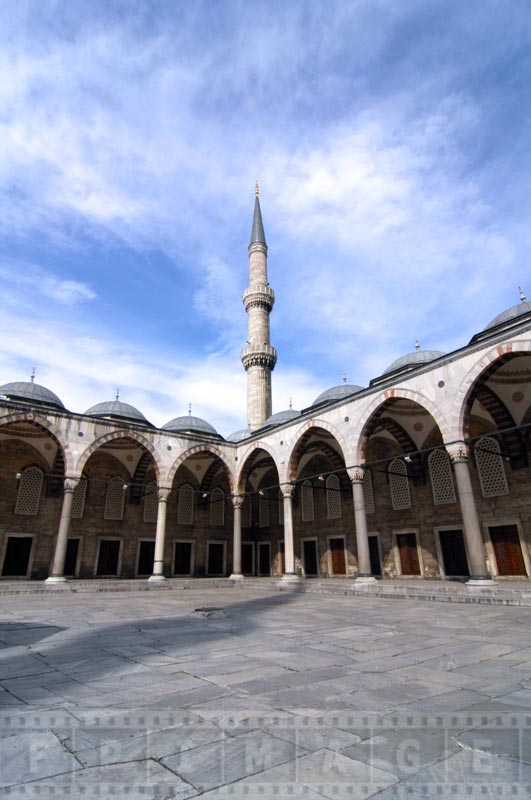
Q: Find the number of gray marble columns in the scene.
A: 6